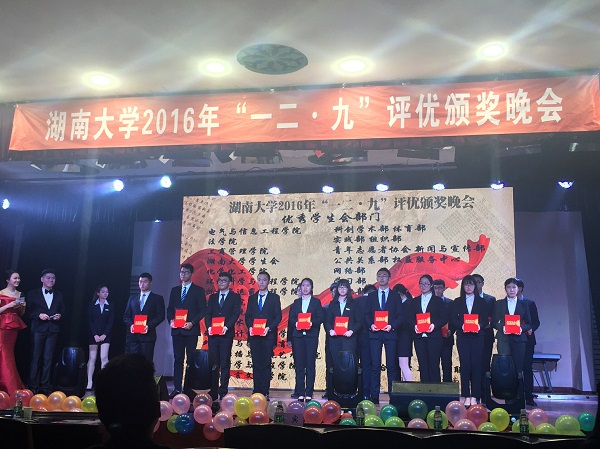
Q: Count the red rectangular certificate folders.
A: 10